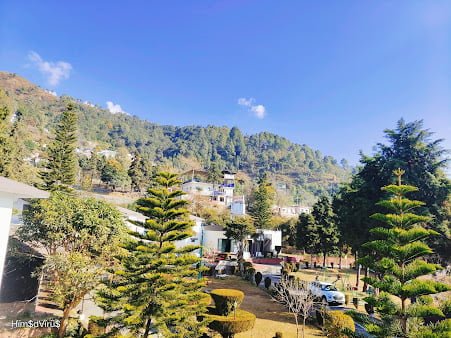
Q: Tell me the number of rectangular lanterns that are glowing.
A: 0